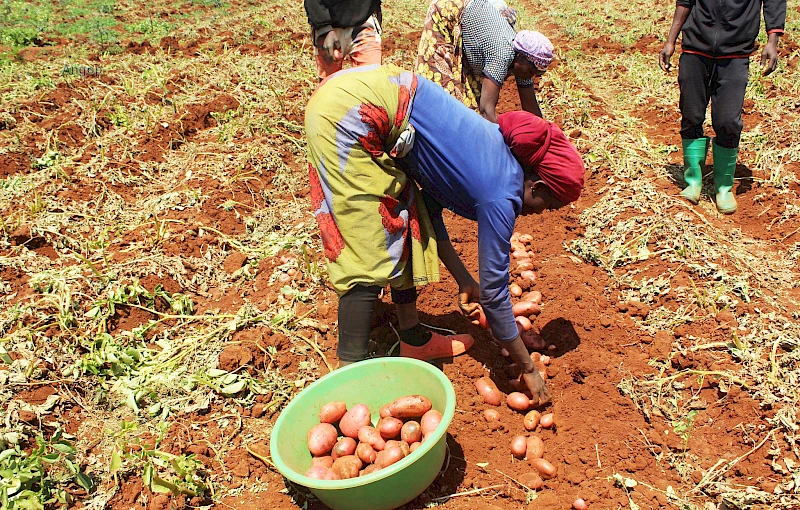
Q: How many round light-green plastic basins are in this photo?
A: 1